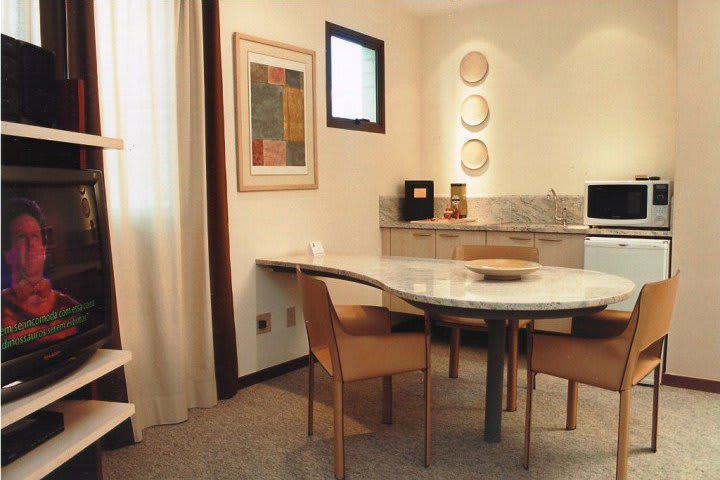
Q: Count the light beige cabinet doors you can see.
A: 4